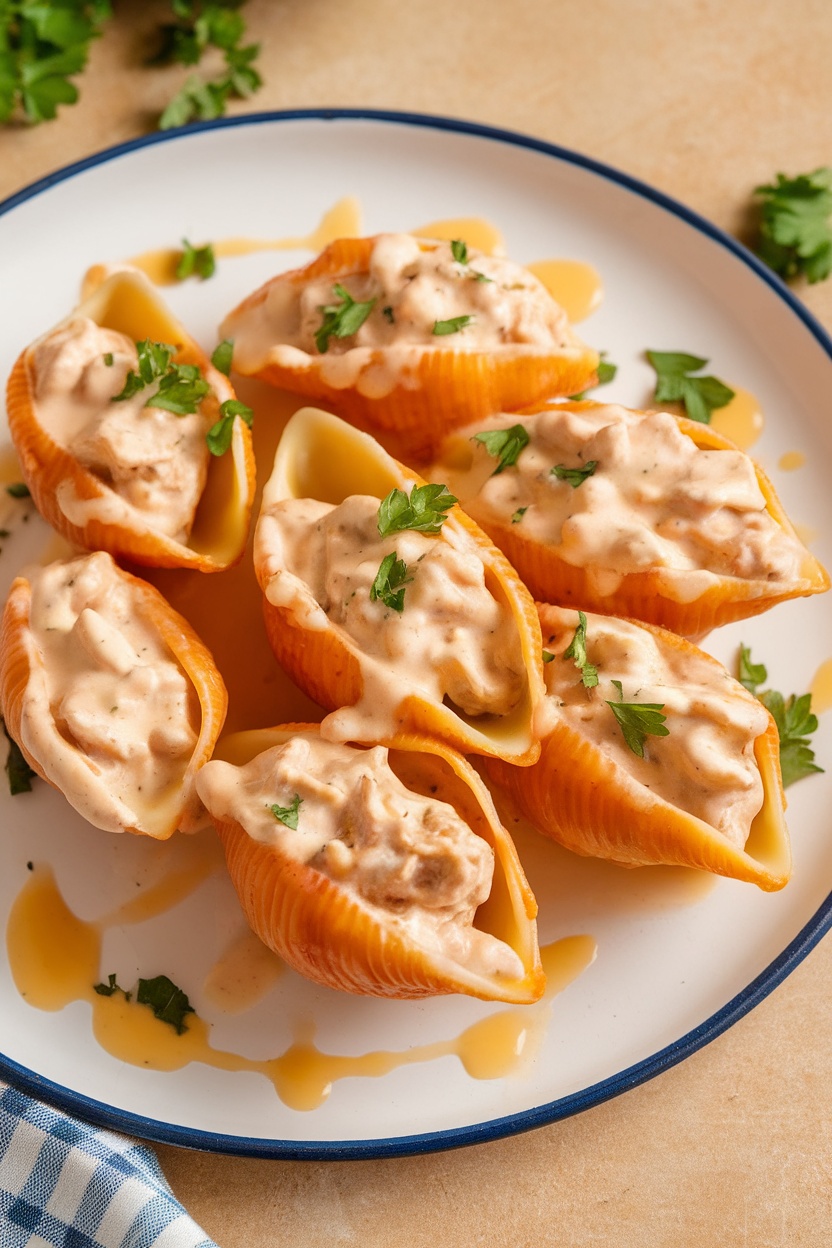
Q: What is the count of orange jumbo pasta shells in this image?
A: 7